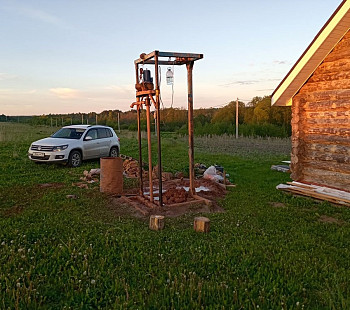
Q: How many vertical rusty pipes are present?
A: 4